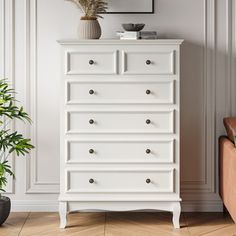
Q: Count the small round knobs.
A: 10